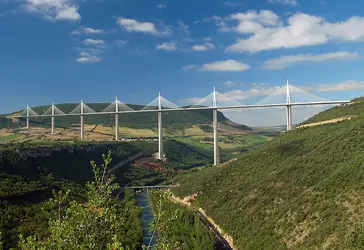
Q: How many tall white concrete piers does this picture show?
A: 7